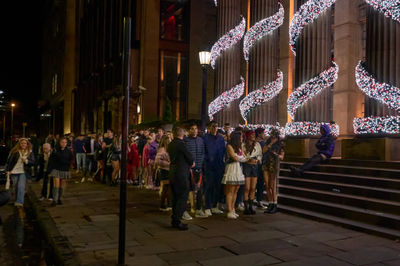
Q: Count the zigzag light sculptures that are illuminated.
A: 8